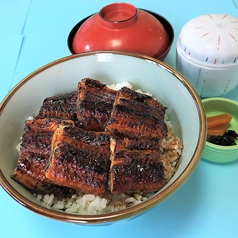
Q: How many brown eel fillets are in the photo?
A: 6